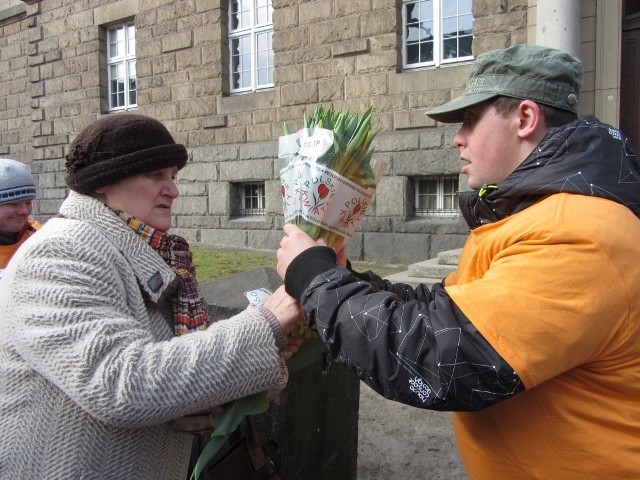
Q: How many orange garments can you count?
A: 2